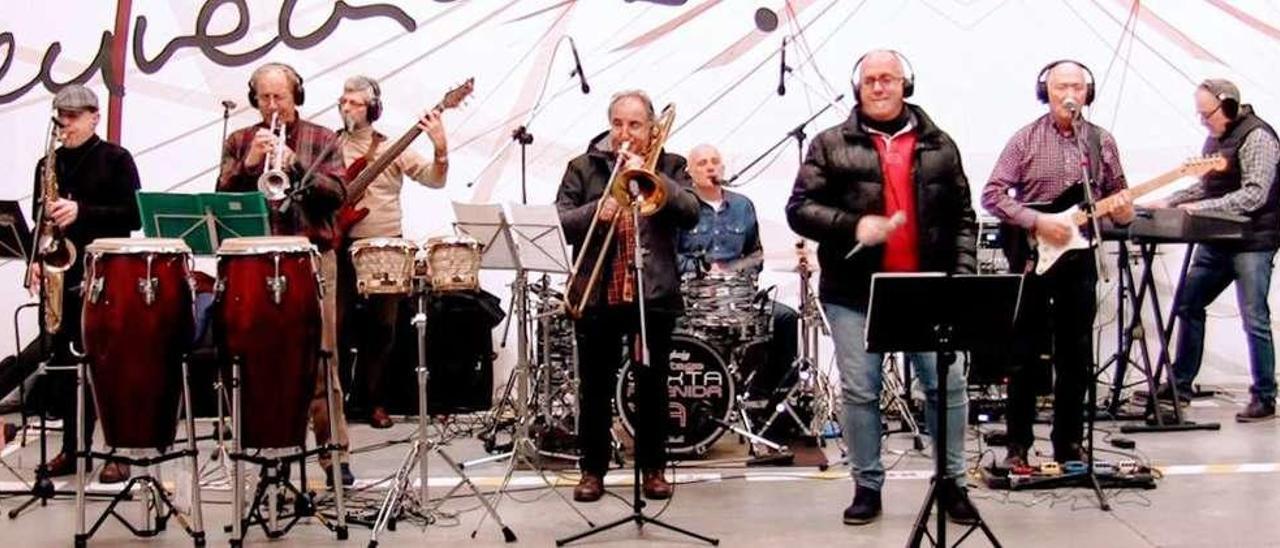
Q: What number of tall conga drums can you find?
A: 2